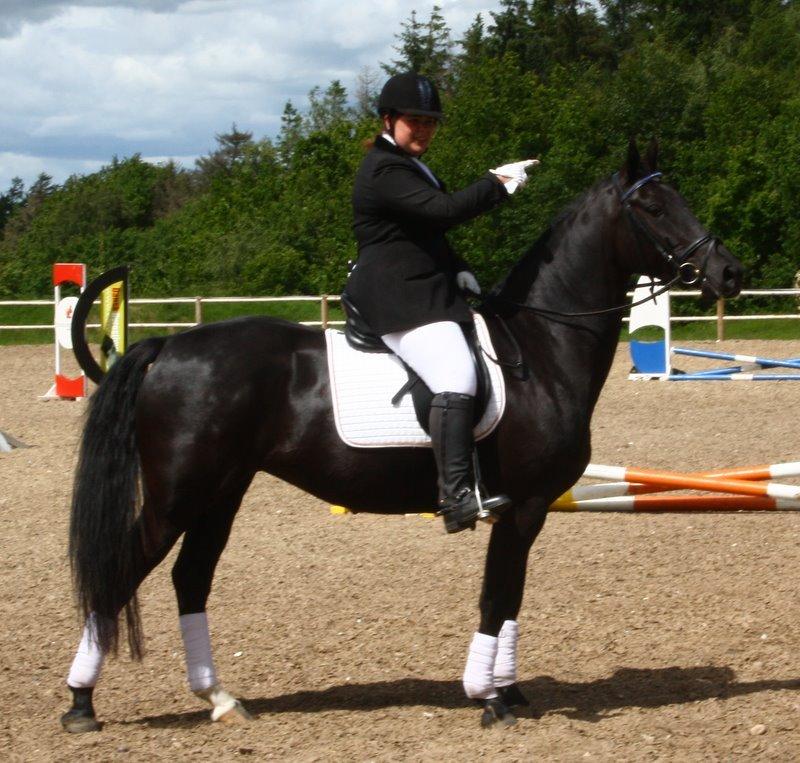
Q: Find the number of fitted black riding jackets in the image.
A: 1